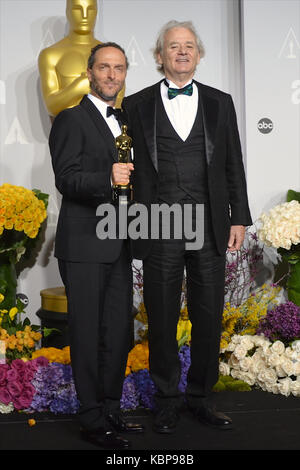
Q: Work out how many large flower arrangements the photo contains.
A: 2